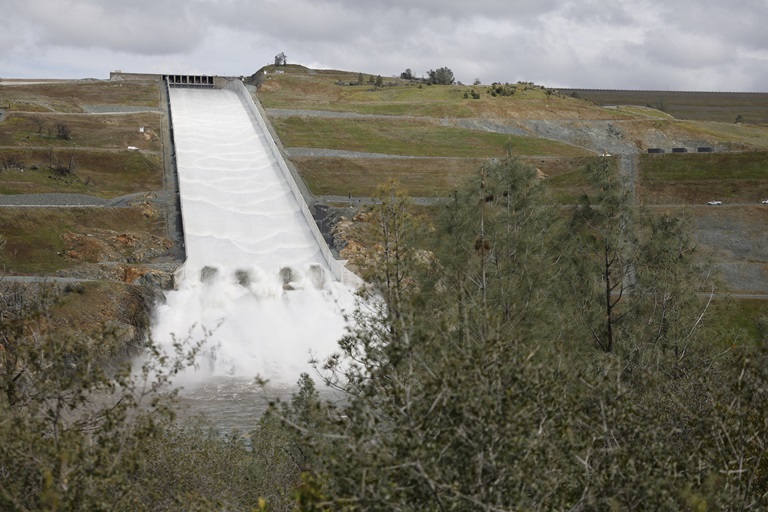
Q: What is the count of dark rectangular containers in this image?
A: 3